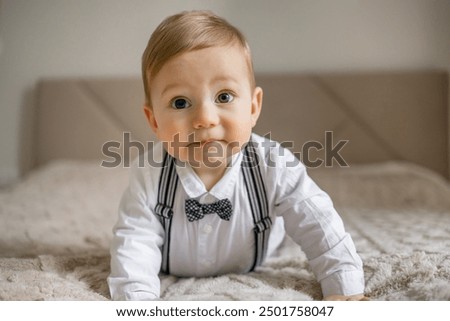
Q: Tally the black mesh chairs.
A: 0